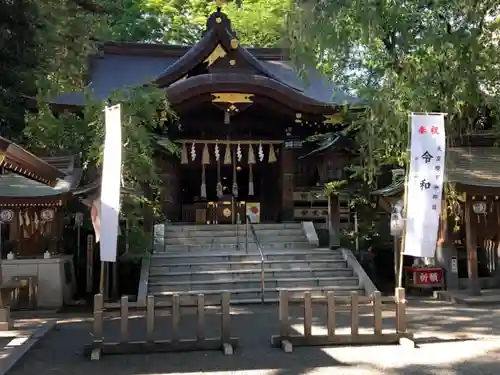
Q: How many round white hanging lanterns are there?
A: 3